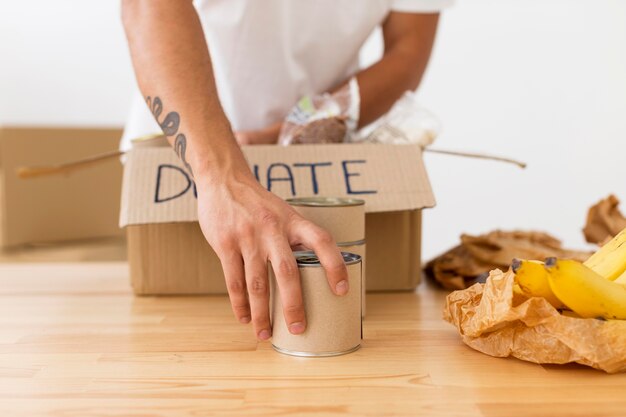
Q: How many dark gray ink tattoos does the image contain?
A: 1